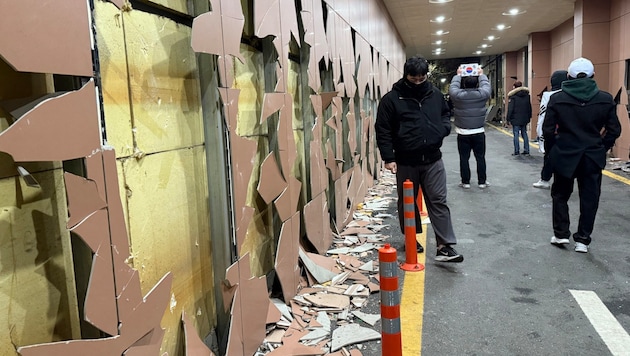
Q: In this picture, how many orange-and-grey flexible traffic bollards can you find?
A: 3